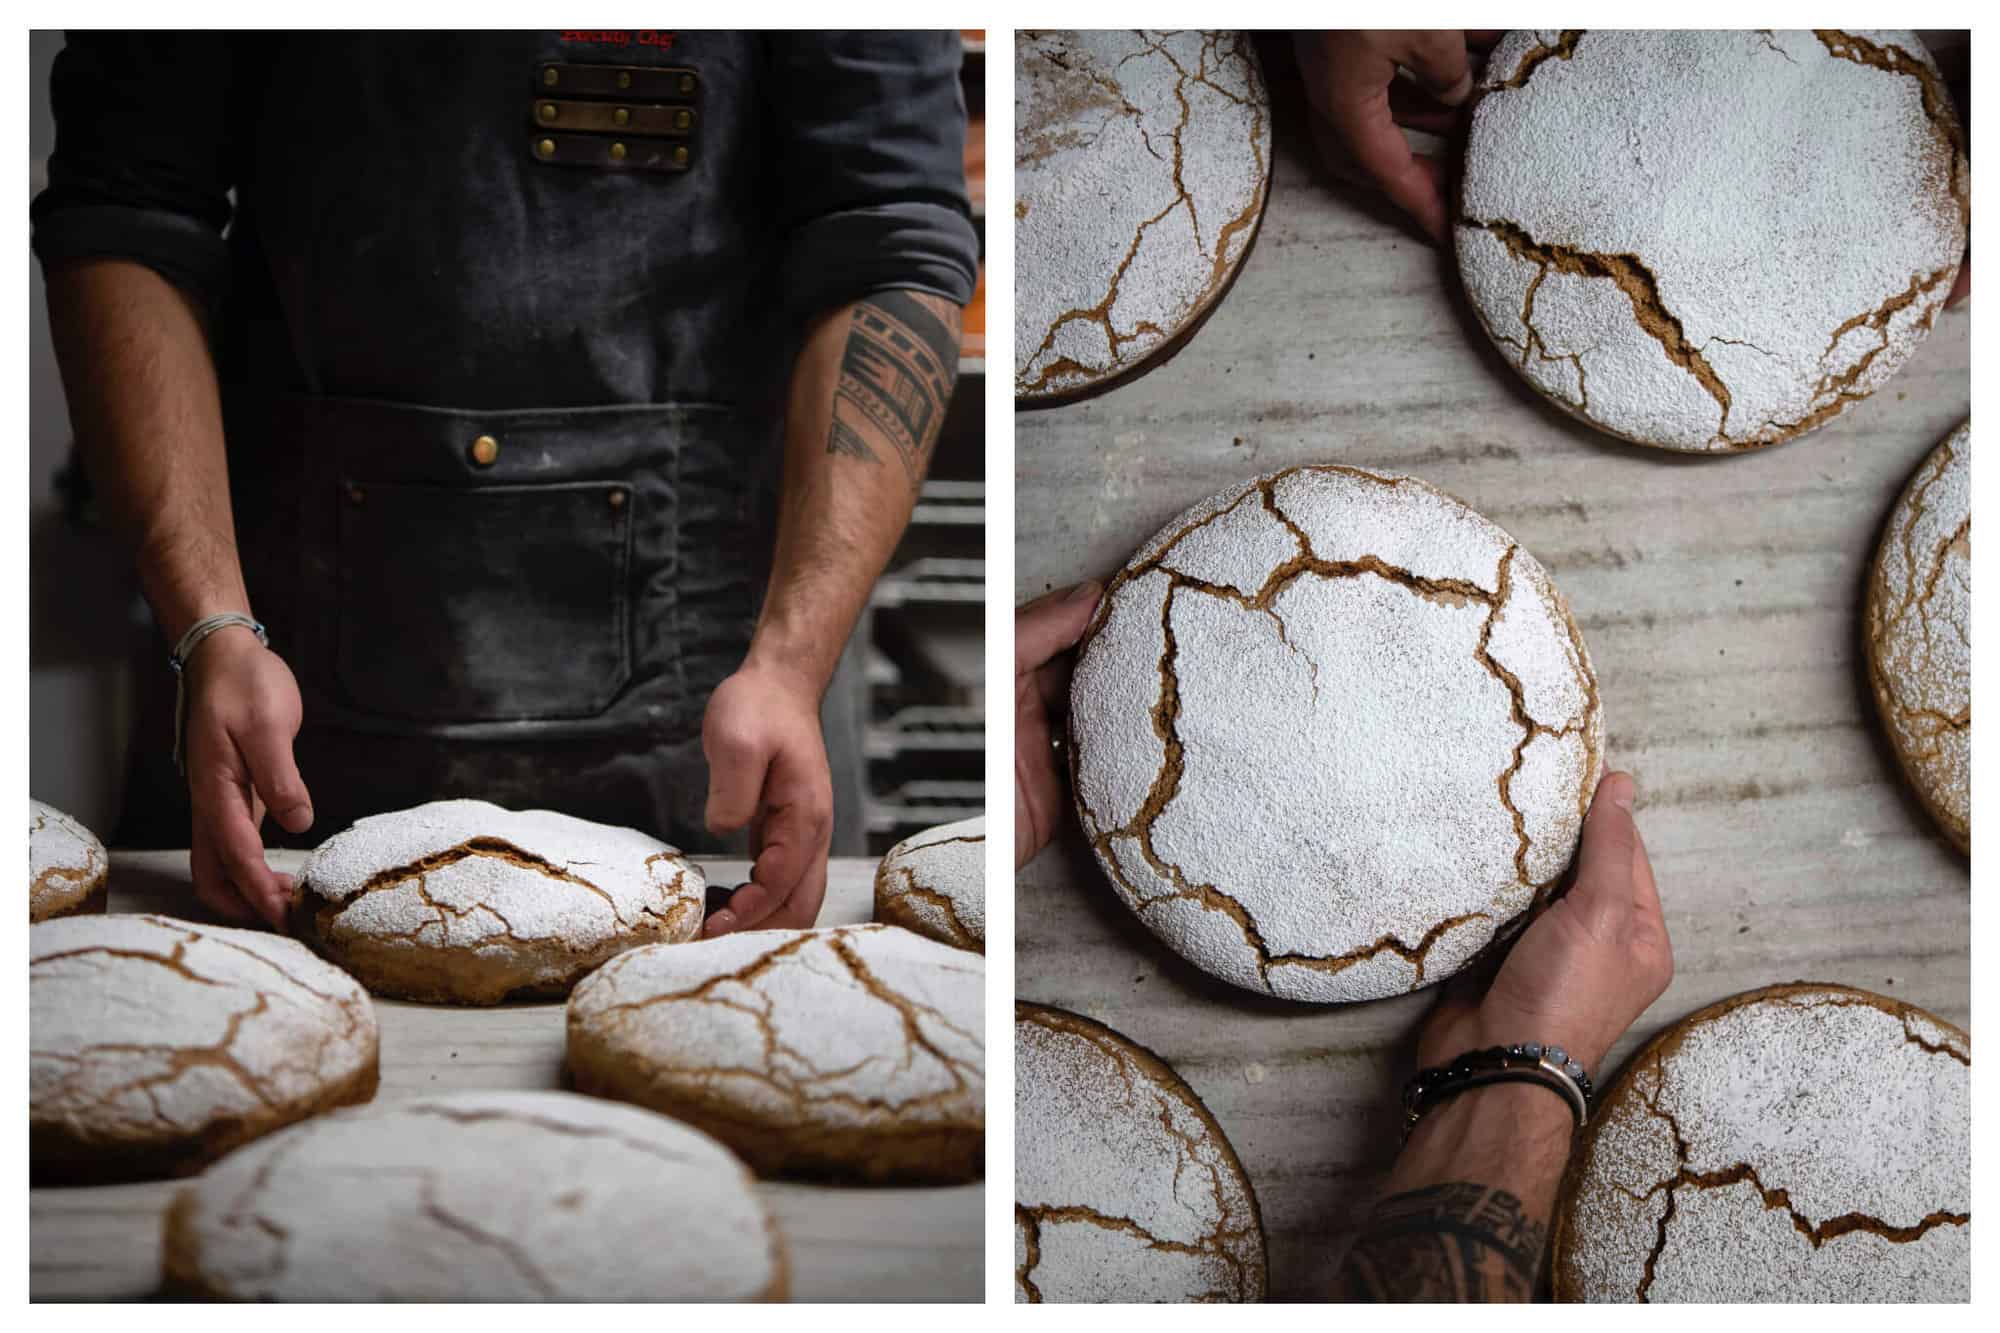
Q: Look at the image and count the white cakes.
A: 12